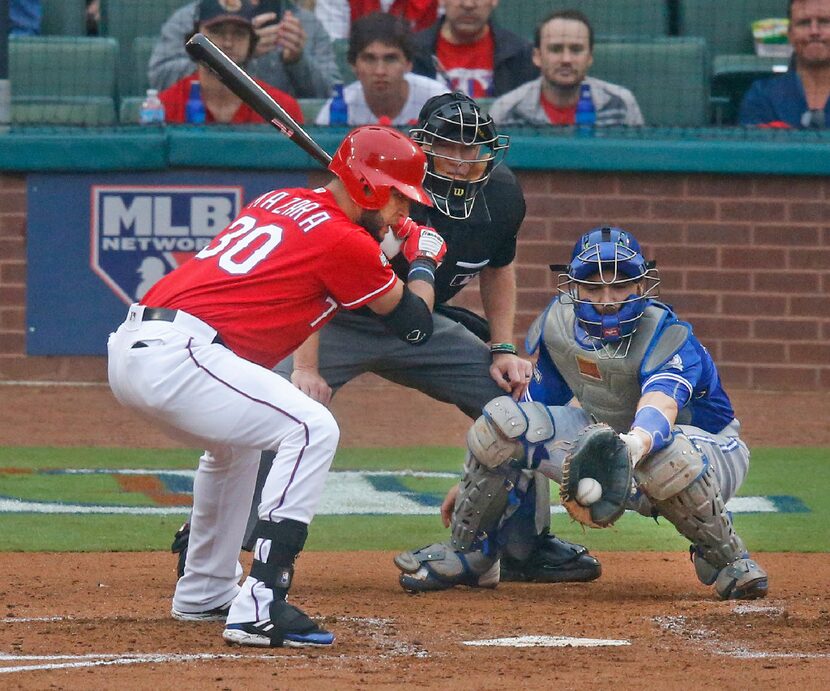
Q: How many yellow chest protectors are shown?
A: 0